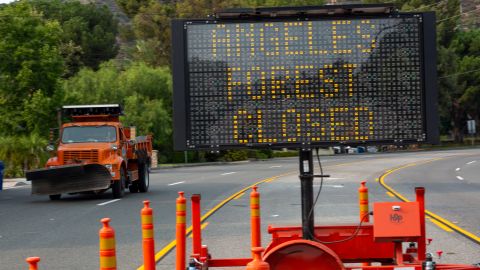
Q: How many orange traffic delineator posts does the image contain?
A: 7